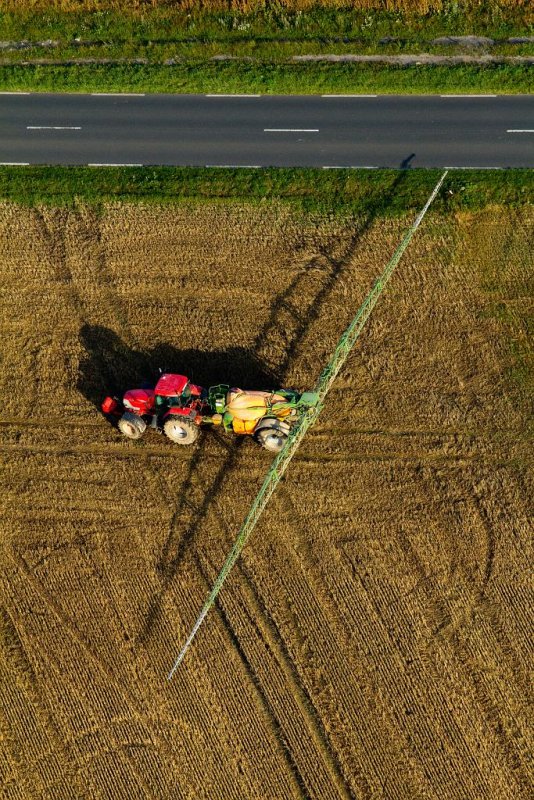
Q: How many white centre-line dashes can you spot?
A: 3